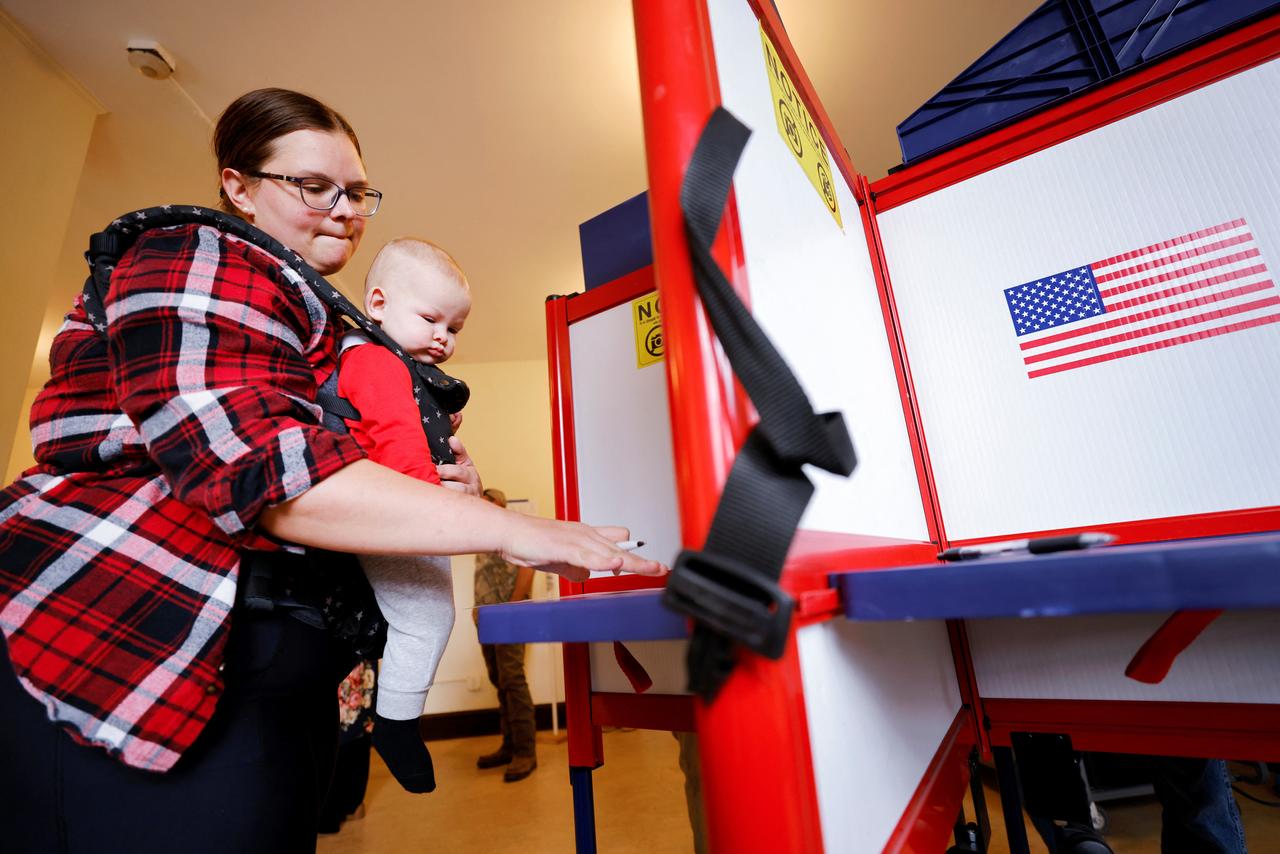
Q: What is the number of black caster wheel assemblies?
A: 2